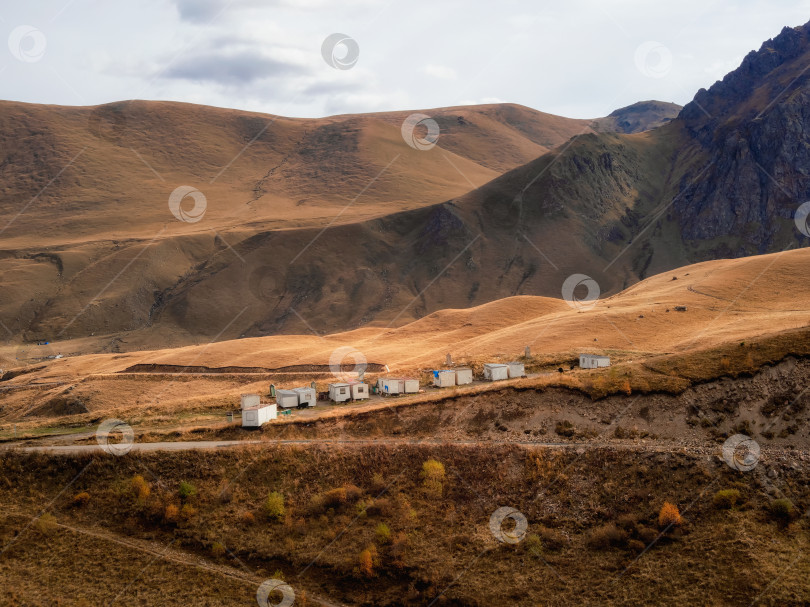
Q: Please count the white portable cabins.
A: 13